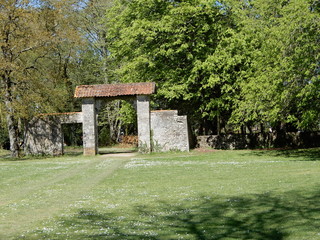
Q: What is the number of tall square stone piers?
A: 2